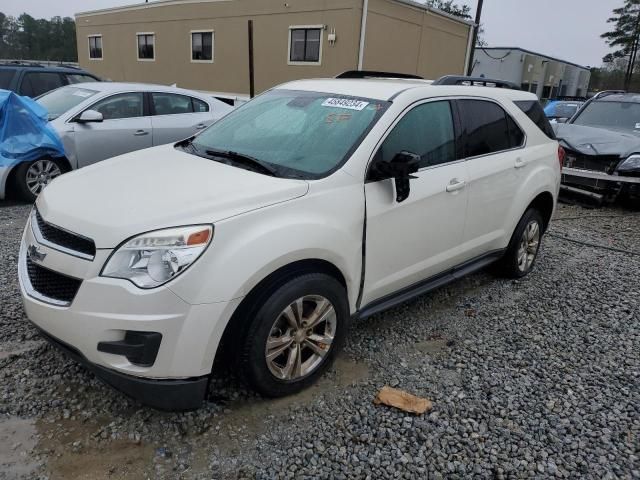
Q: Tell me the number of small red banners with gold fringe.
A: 0